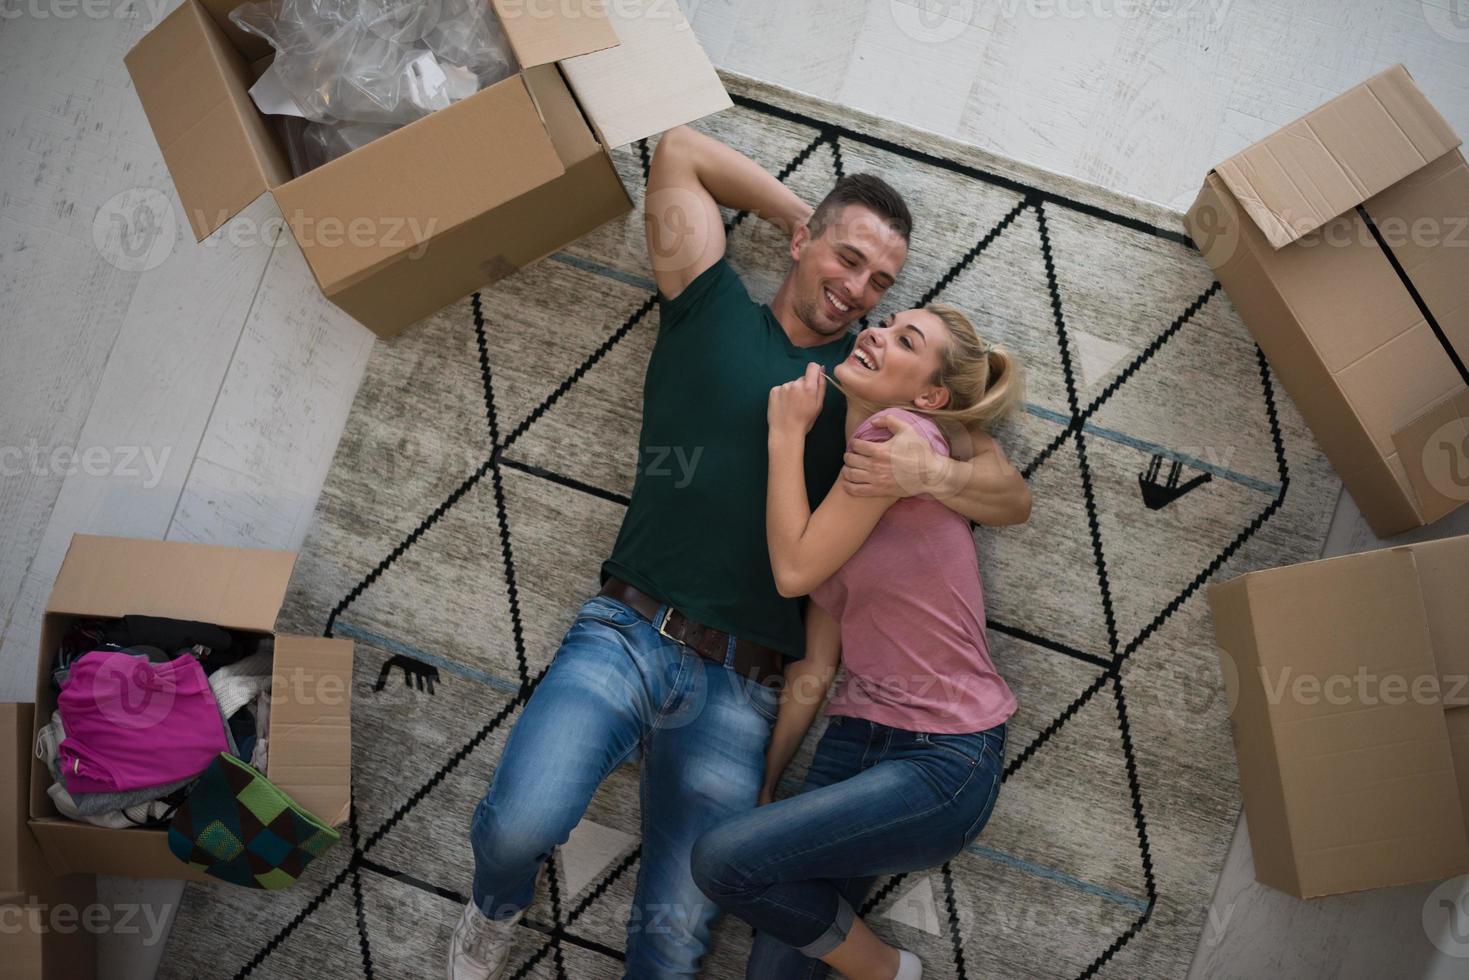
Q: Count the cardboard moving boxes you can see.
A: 5